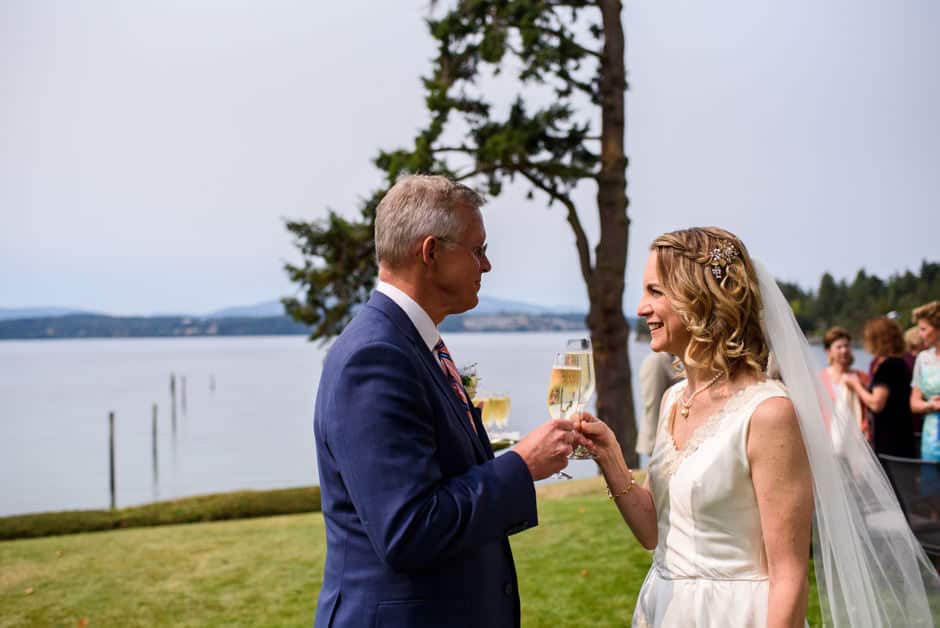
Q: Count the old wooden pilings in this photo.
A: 5